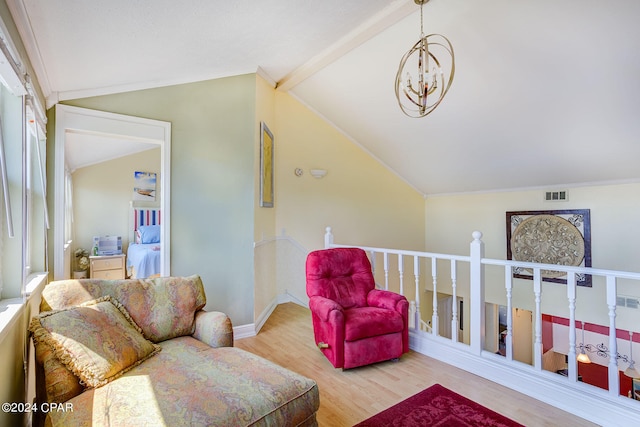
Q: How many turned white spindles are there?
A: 10